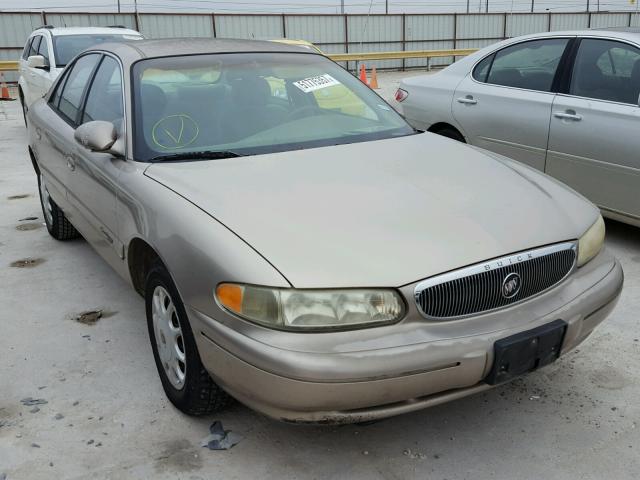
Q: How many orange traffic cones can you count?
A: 3